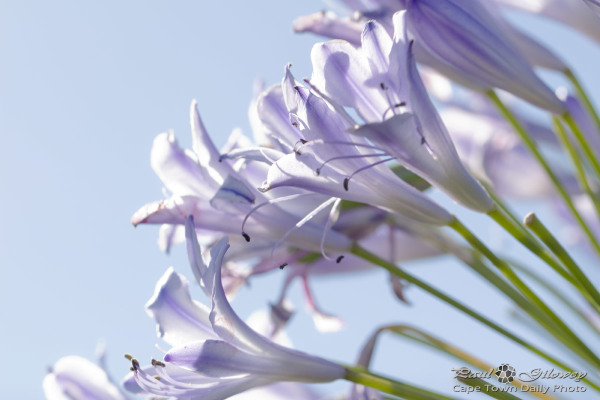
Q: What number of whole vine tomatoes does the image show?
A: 0